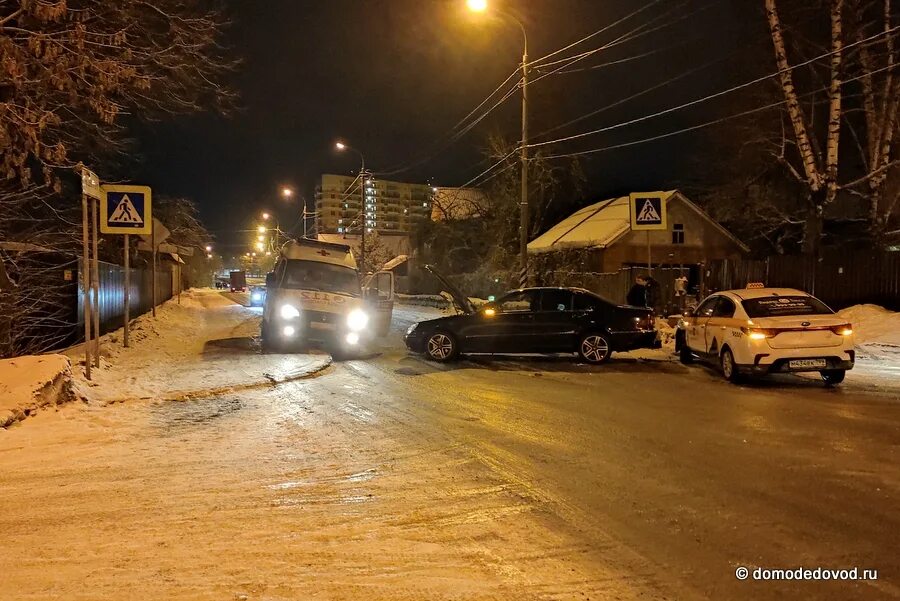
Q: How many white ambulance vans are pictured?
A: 1